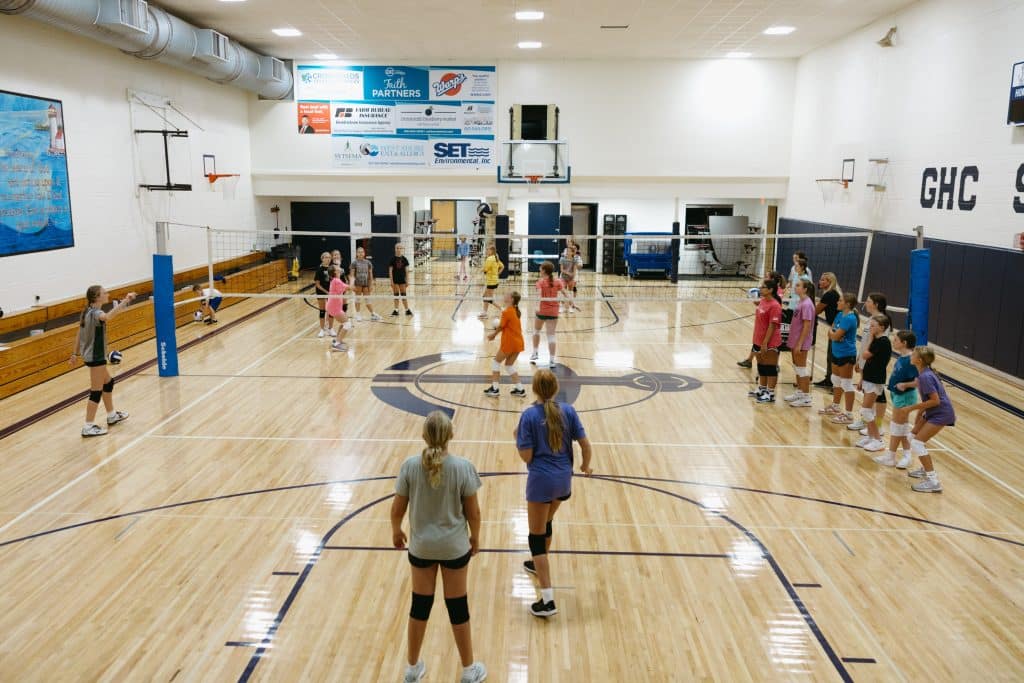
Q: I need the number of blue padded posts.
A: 2